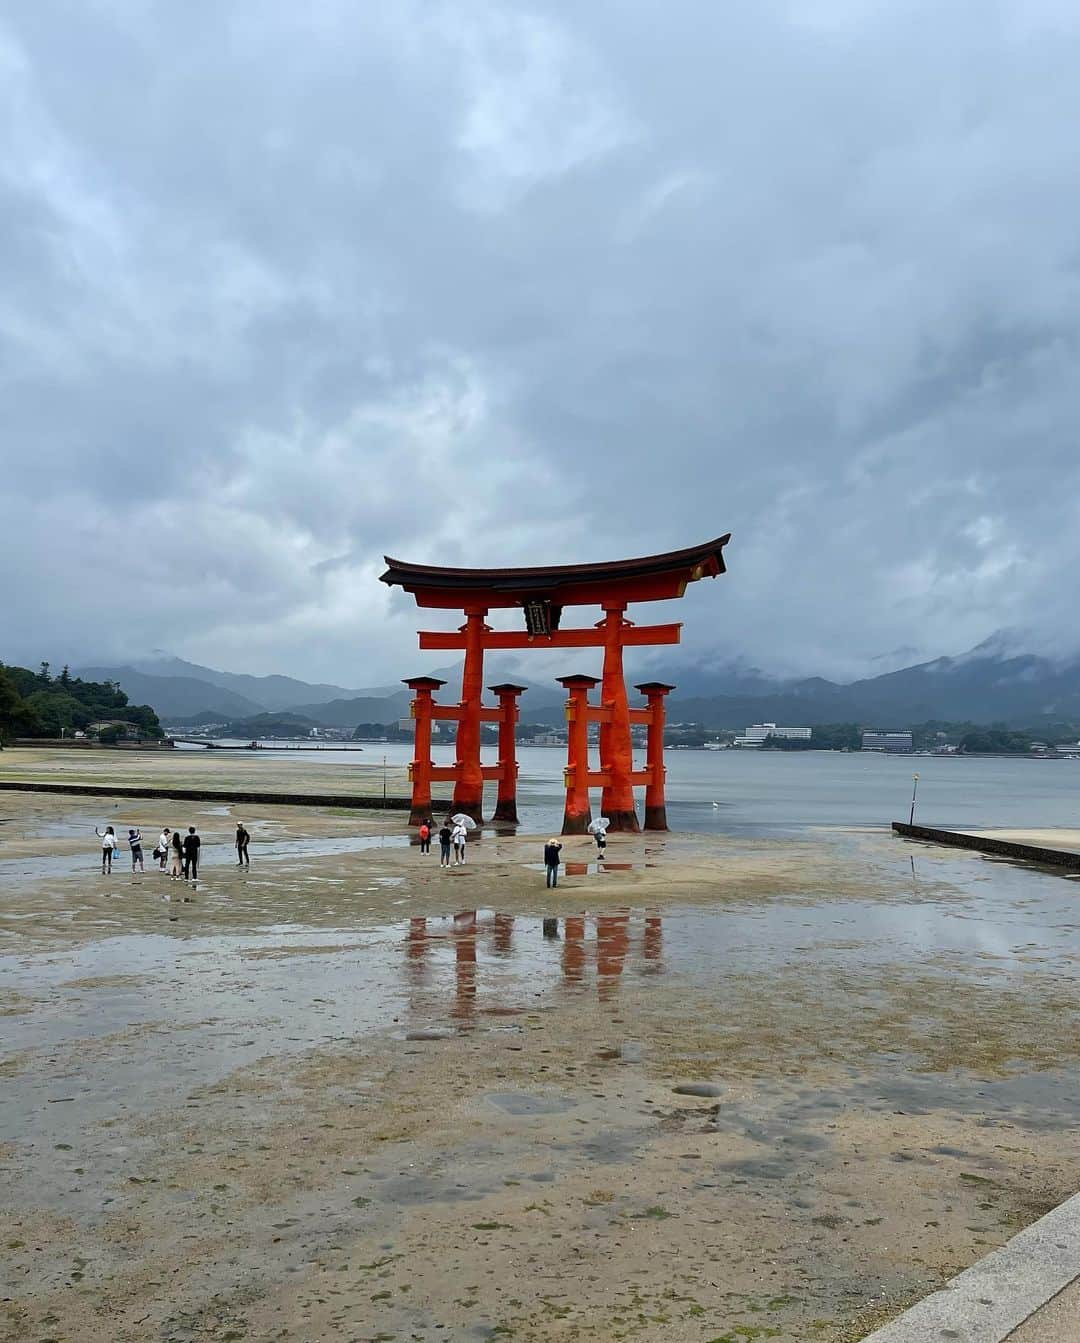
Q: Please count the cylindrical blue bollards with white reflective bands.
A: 0